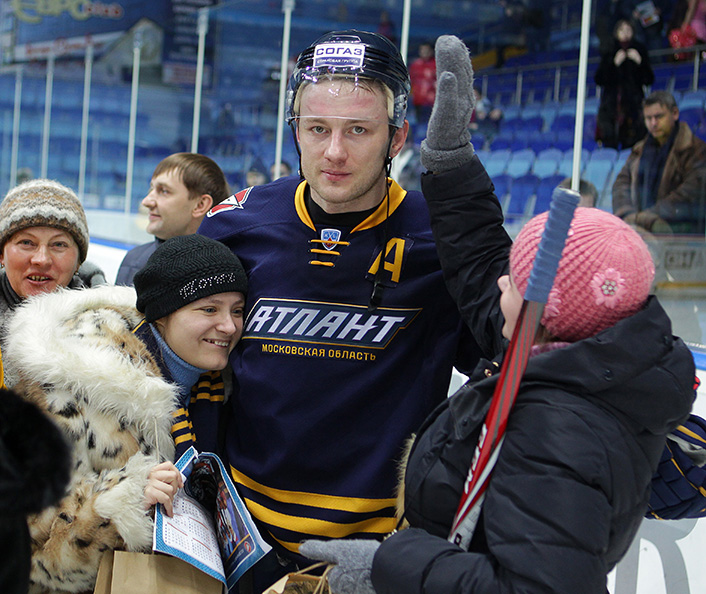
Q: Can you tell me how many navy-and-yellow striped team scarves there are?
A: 1